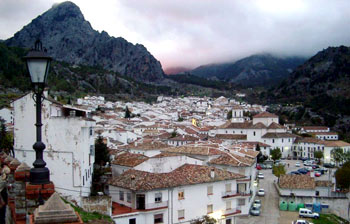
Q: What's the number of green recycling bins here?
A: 3